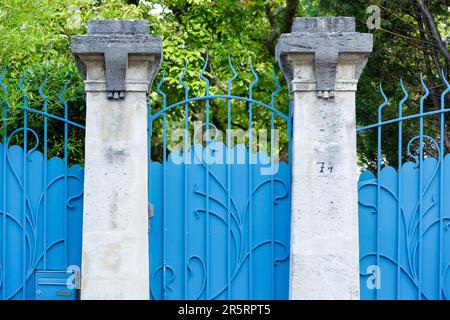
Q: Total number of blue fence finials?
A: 14